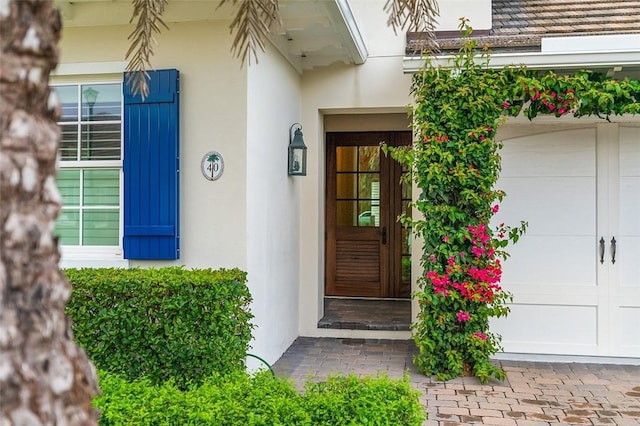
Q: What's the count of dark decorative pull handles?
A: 2